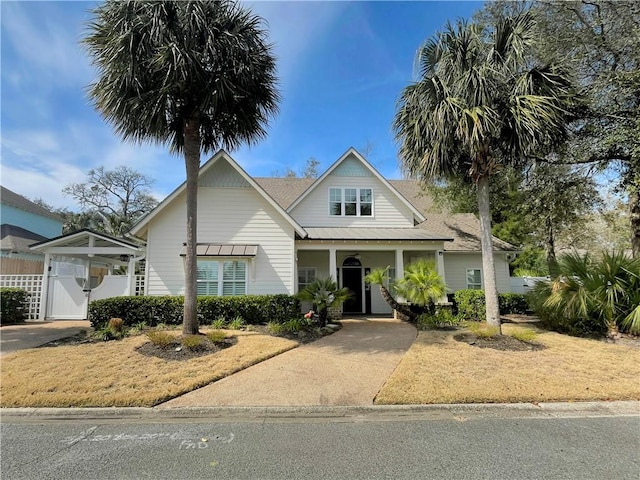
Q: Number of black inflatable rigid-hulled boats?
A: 0